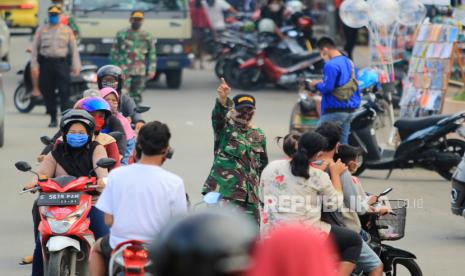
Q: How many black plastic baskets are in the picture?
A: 1